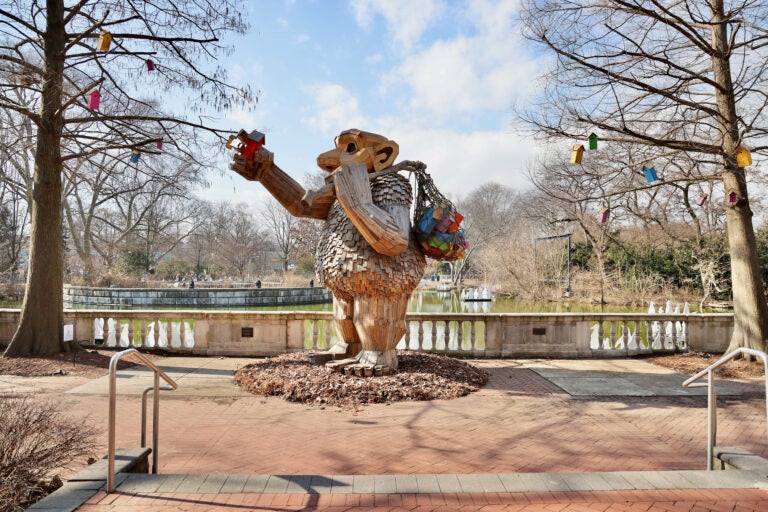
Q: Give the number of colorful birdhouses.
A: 13